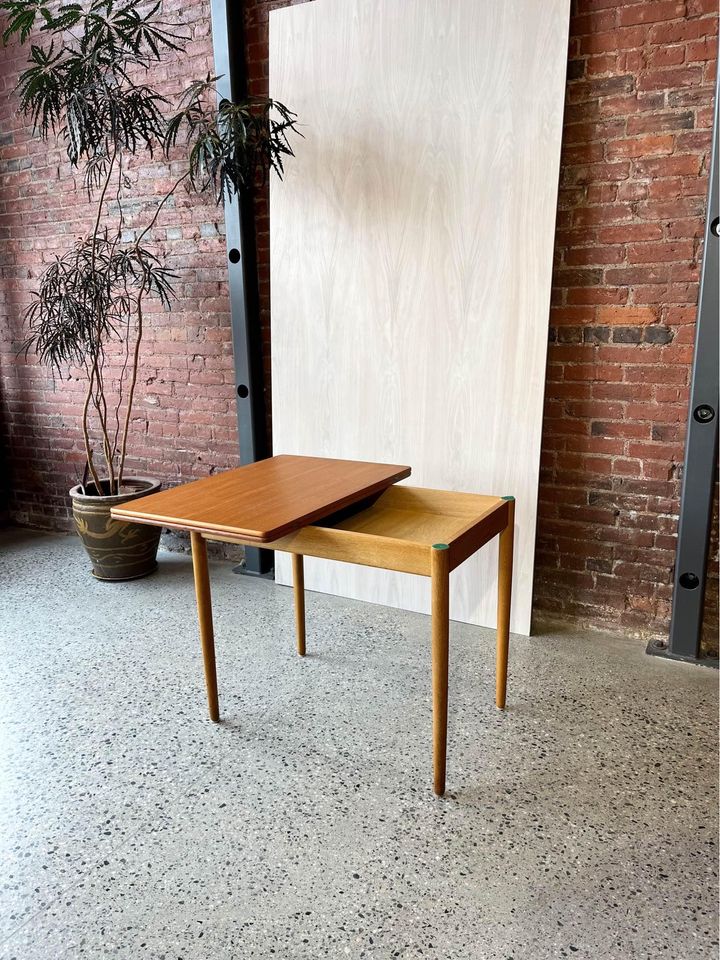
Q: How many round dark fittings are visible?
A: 5